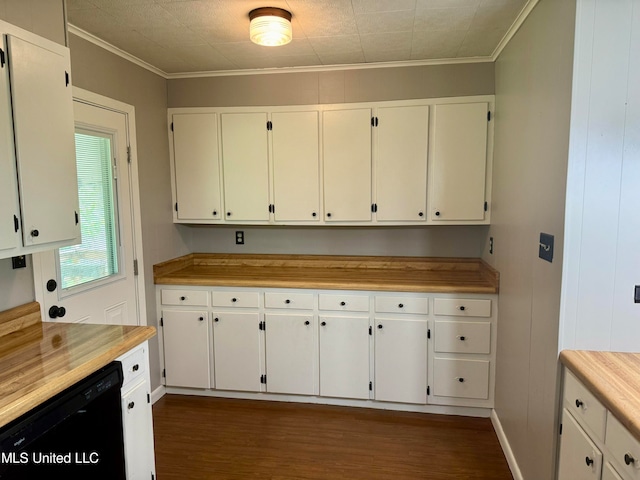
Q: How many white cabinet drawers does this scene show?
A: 11